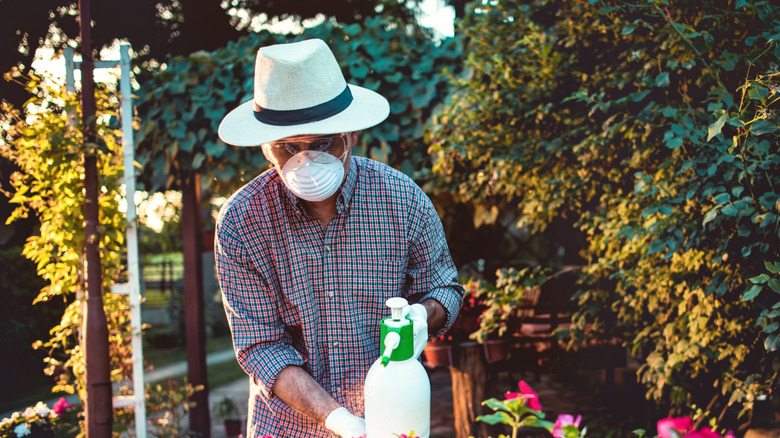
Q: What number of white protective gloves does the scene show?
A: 2